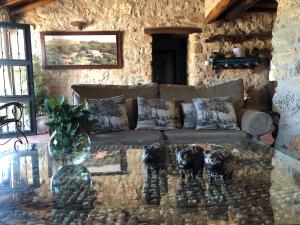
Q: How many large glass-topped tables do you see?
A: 1